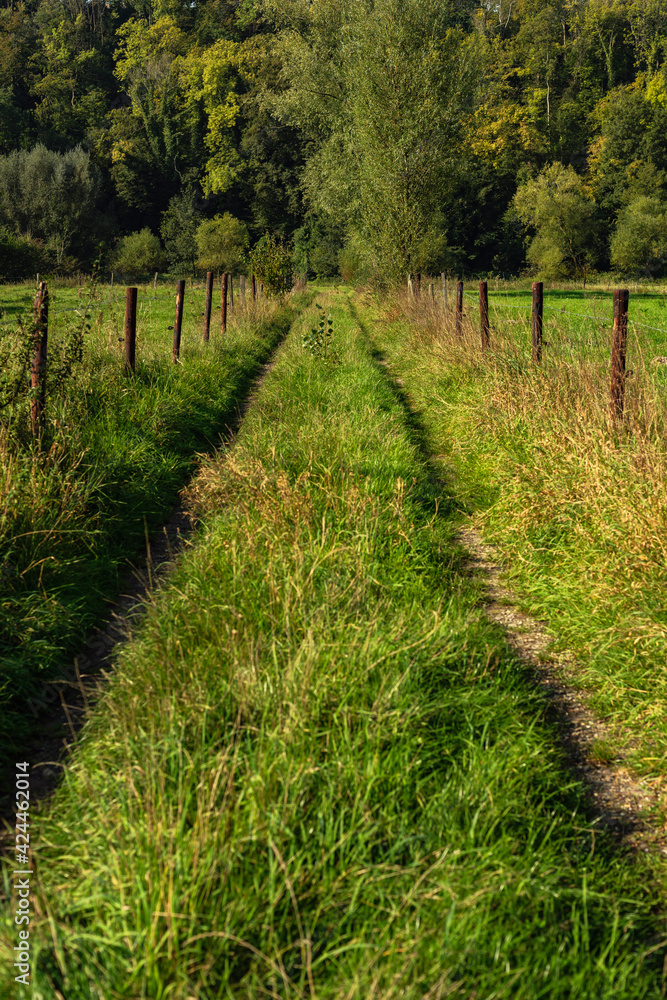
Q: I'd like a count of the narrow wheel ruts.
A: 2